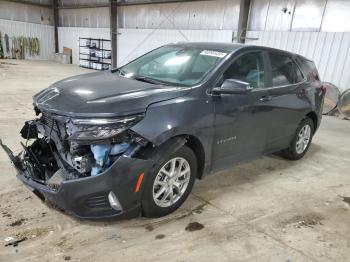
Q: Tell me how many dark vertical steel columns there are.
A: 3